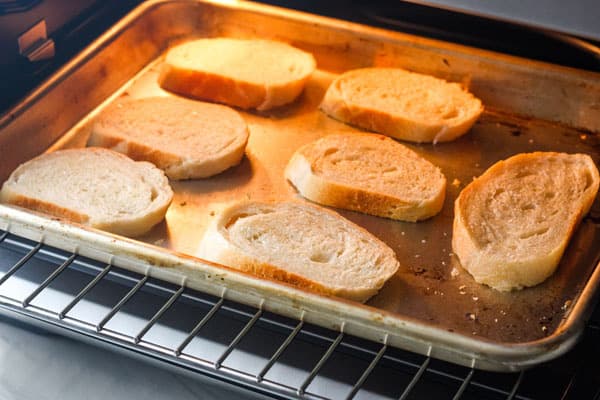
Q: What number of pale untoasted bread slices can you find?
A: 2